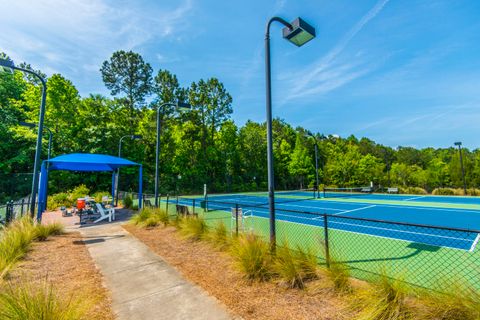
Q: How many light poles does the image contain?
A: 7